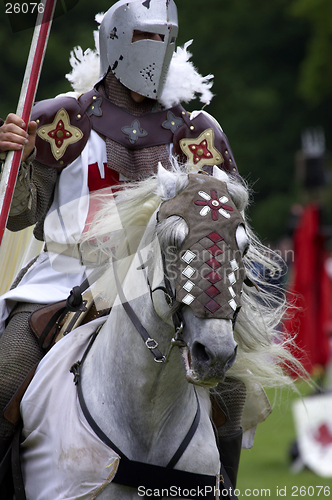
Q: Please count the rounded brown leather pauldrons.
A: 2